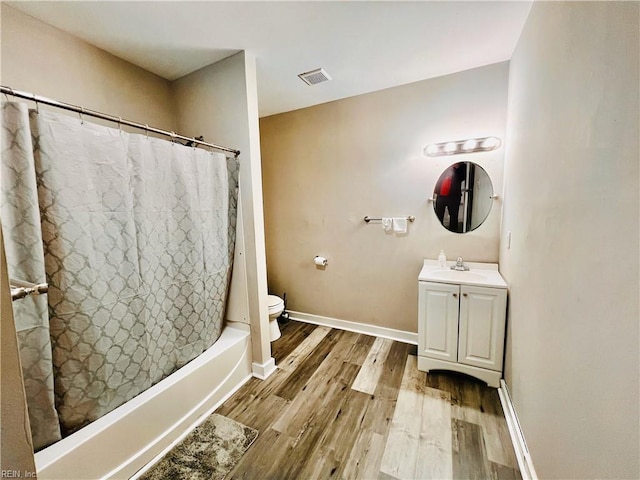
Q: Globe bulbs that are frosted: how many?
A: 4